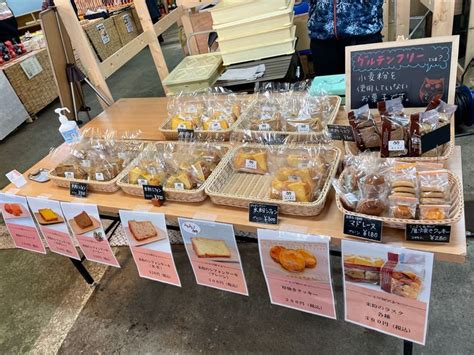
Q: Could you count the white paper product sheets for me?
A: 7